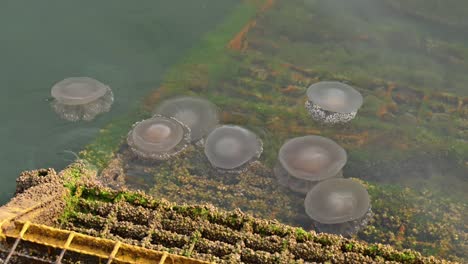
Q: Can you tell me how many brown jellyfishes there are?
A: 7